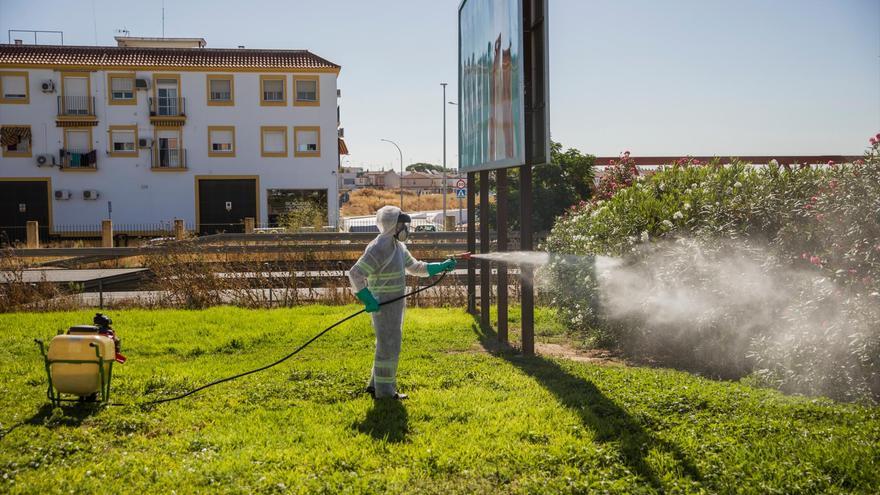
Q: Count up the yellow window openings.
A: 14